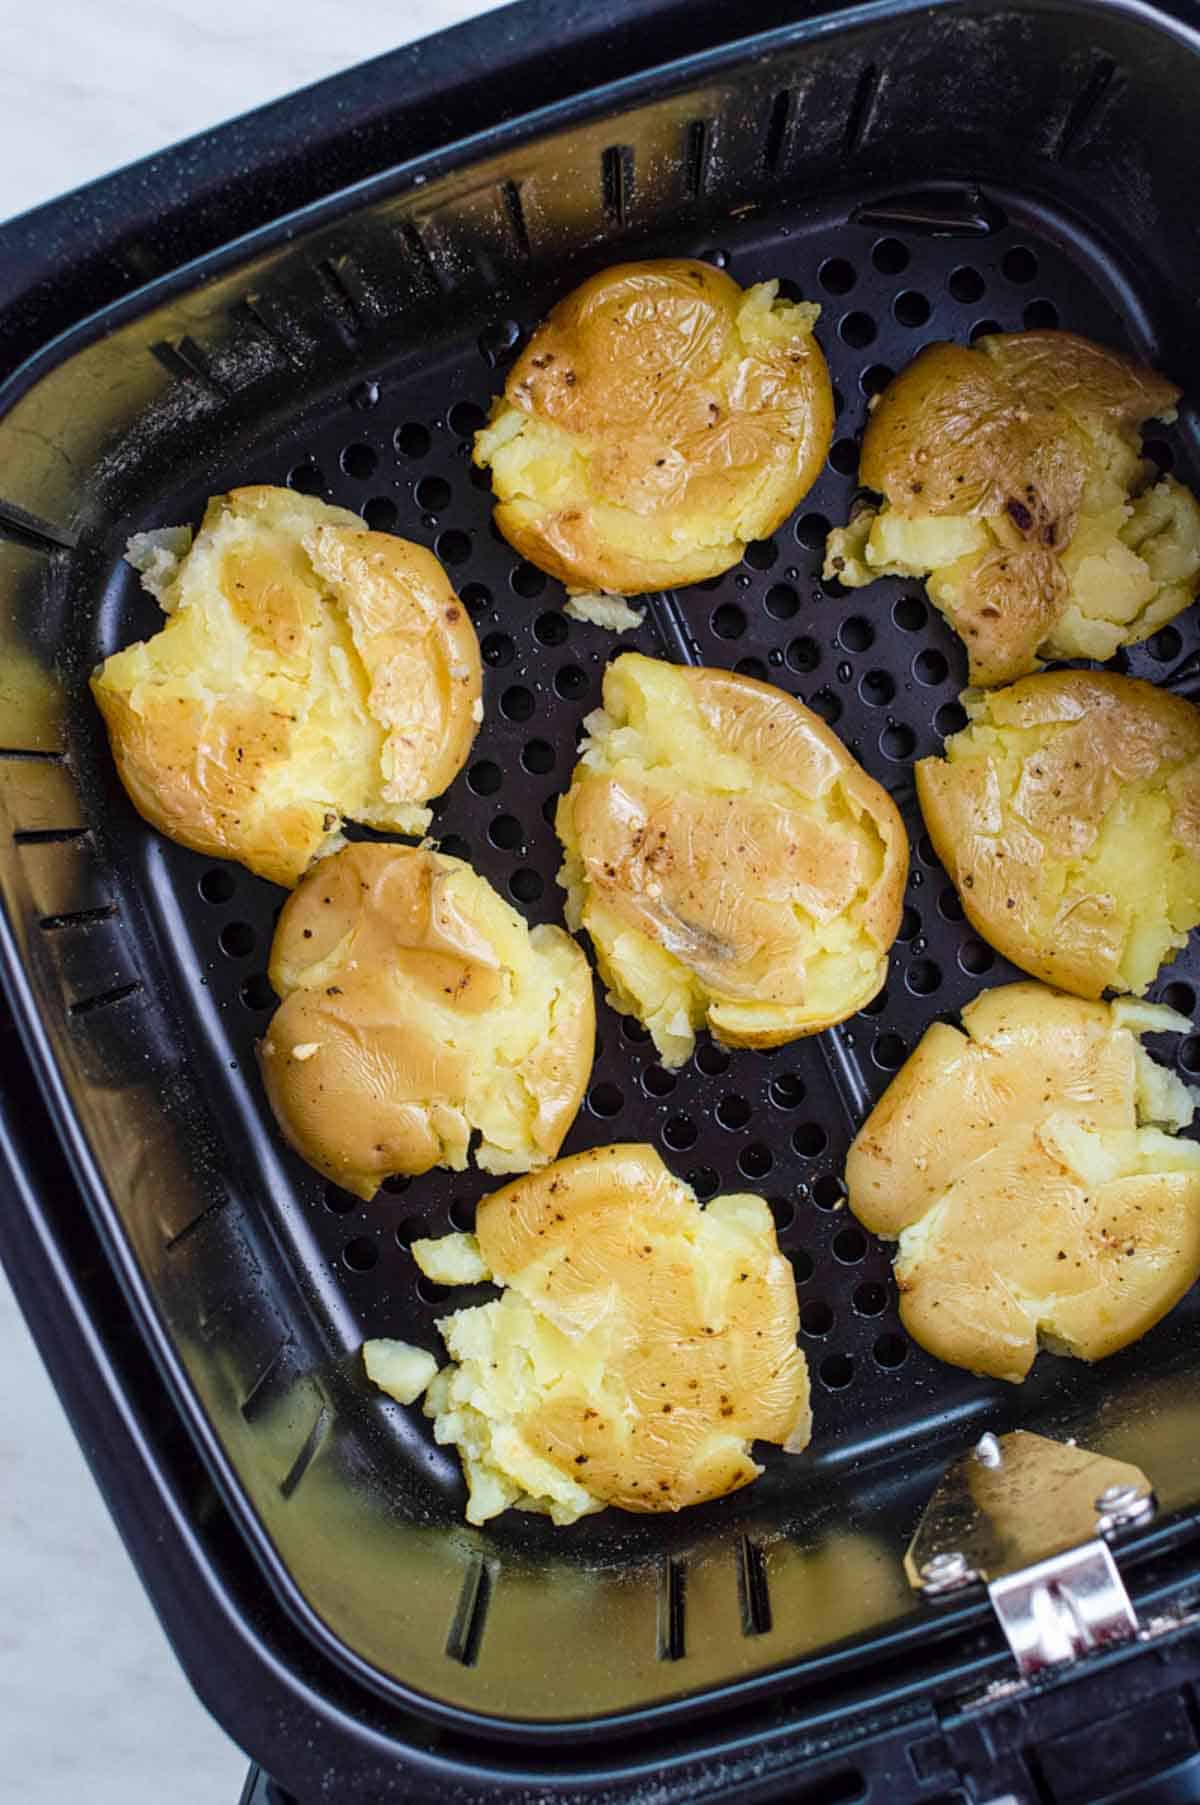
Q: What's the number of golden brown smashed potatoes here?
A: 8